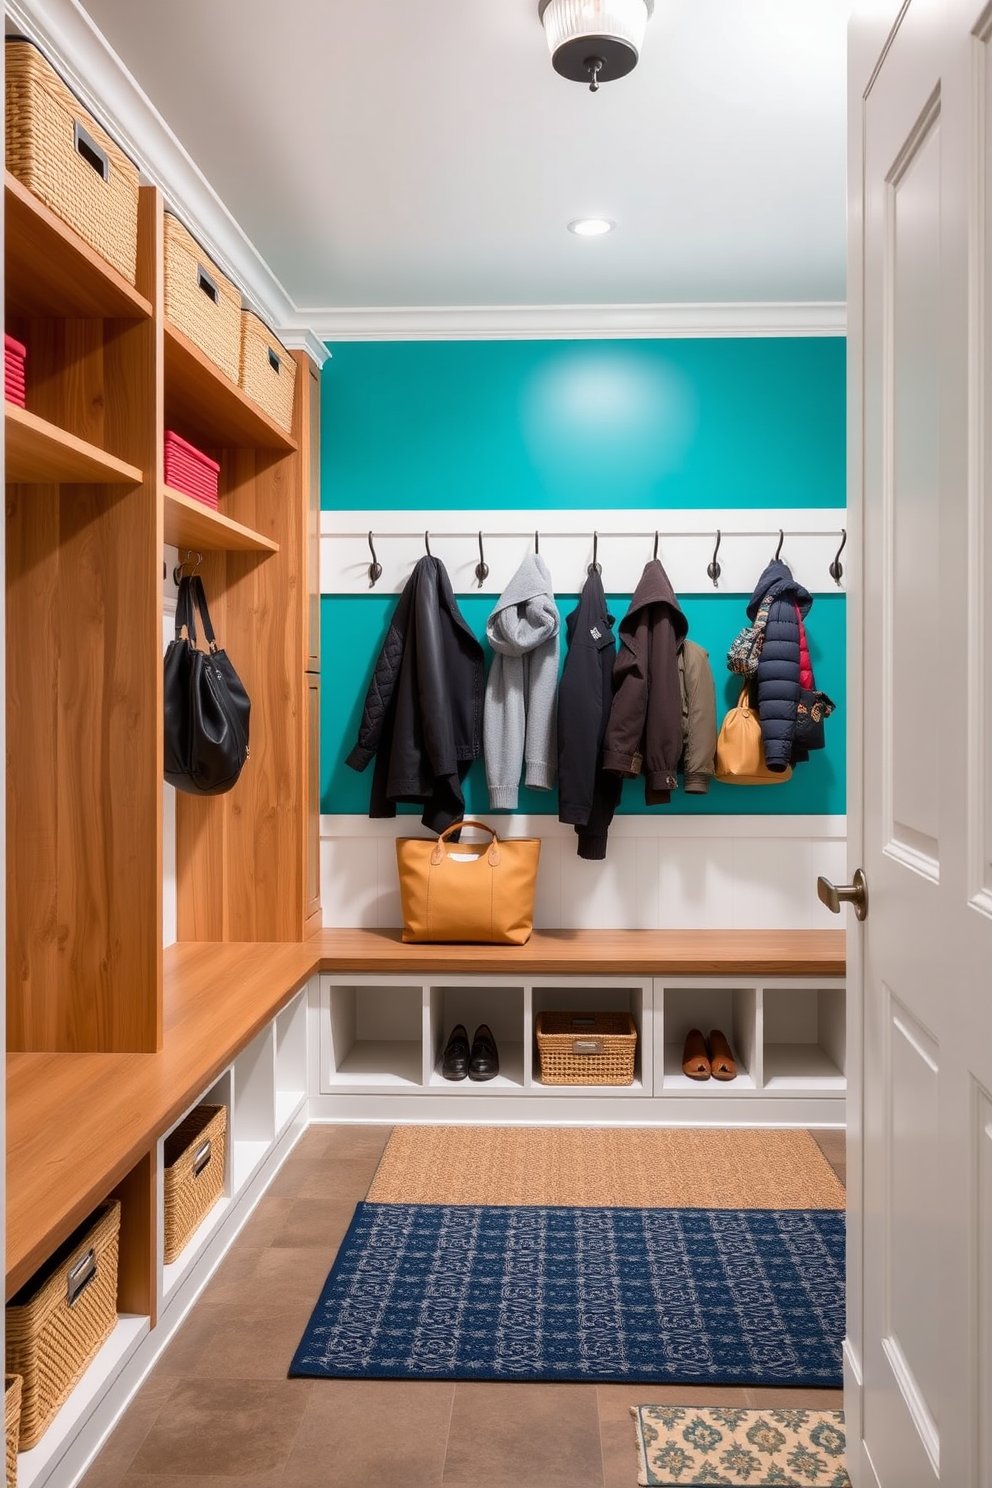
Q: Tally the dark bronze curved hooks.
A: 9